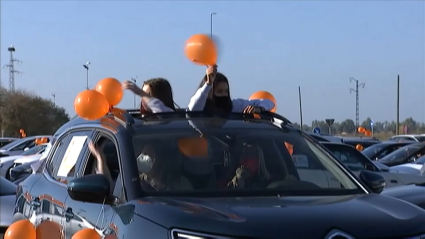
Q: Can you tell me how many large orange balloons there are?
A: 6